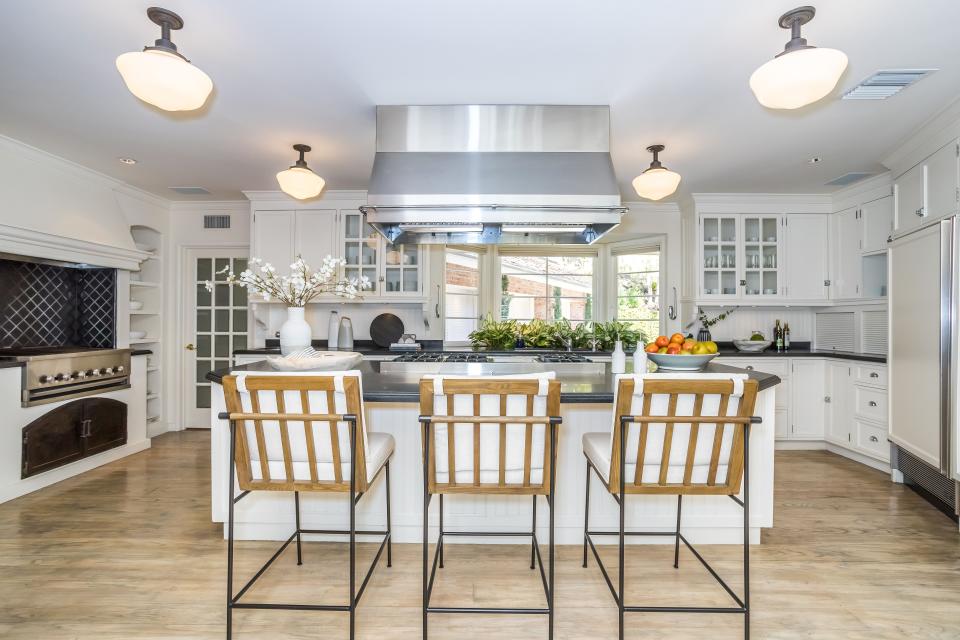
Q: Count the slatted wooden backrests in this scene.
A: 3